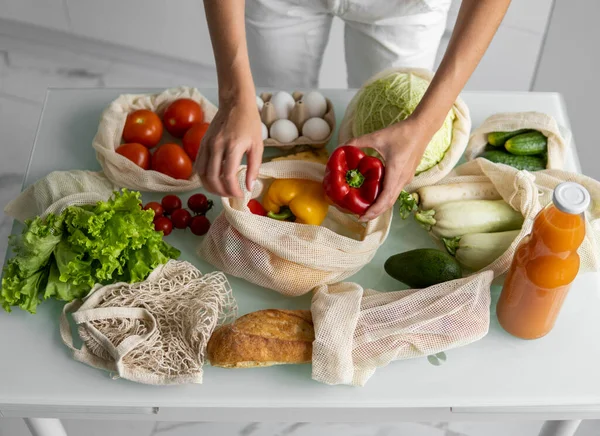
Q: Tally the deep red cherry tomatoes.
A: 6